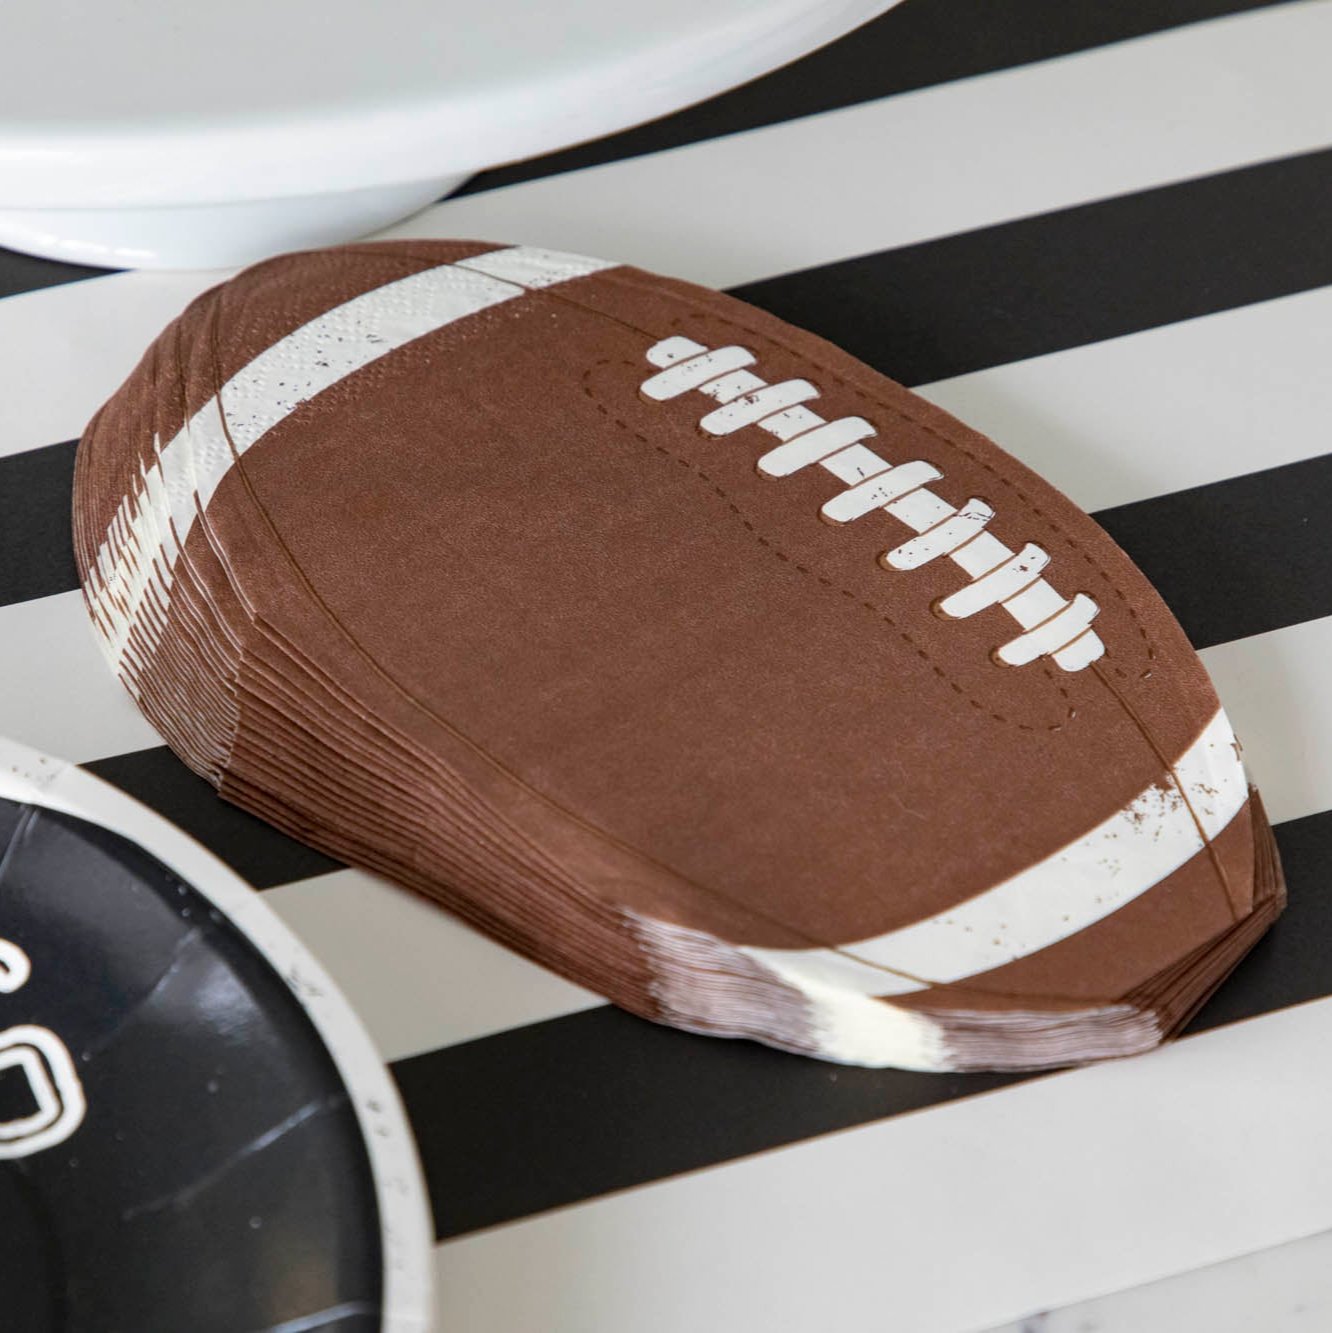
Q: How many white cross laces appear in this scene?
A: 7